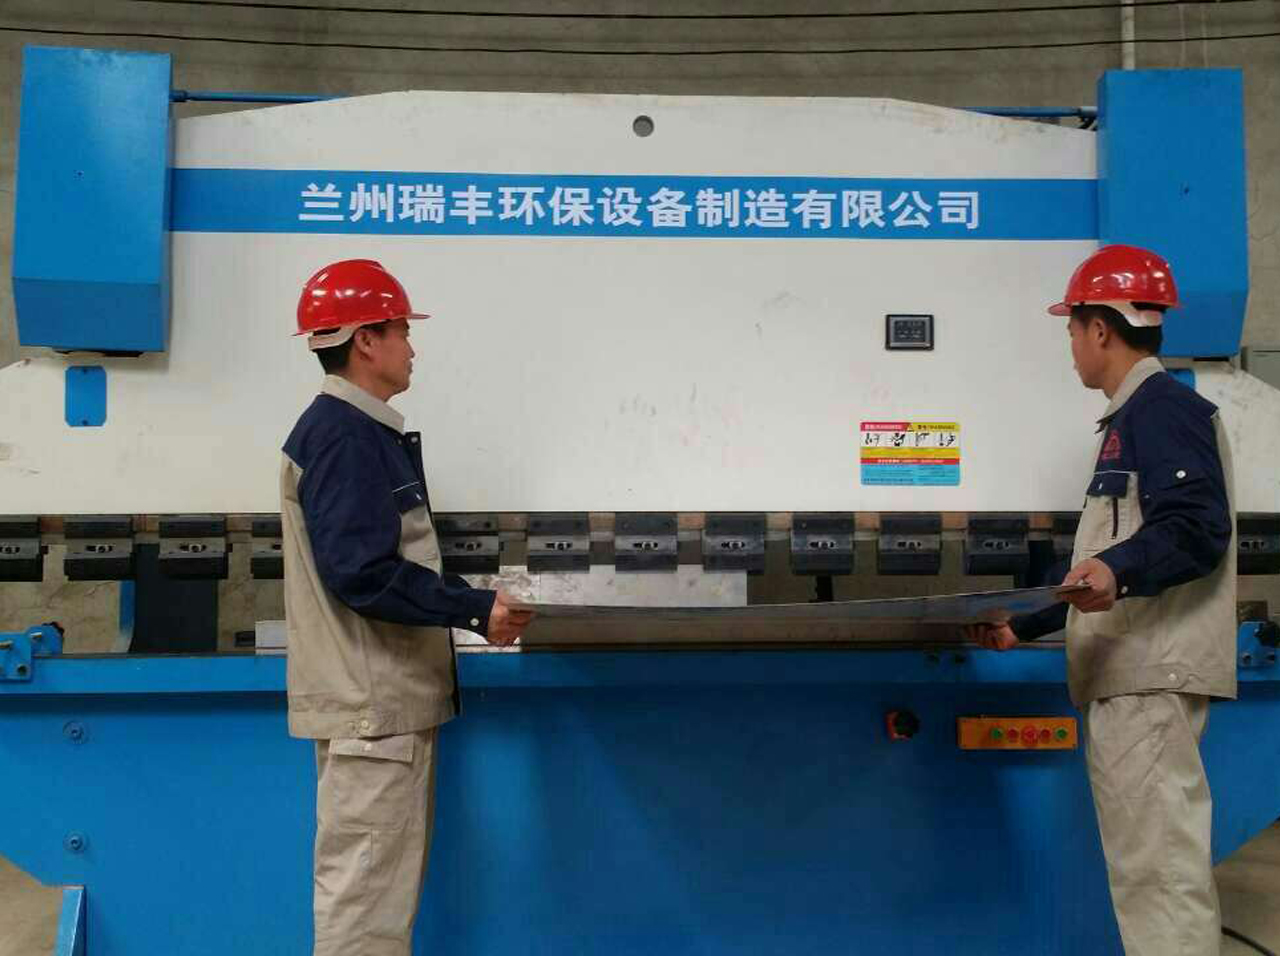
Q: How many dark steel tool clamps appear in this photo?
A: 13